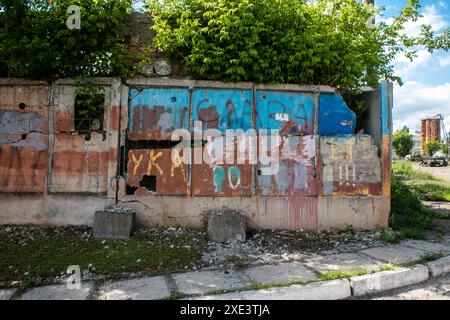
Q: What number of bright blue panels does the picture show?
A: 4